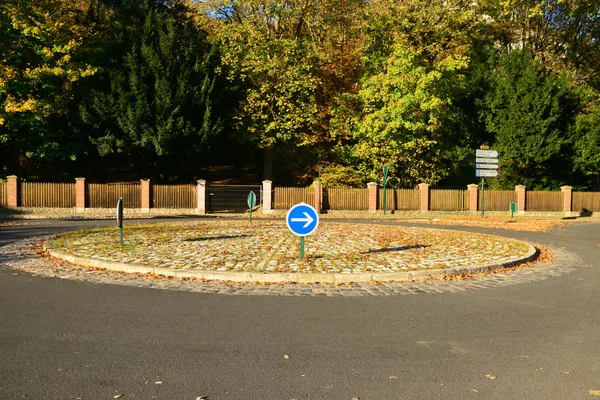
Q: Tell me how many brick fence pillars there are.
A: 11